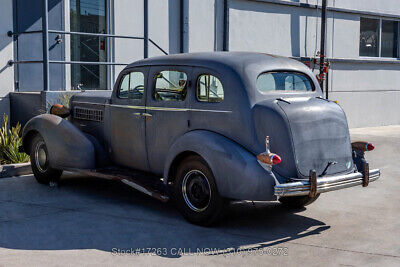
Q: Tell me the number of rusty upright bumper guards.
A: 2